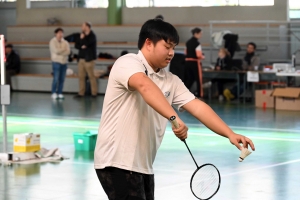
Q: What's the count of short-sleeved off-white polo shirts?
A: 1